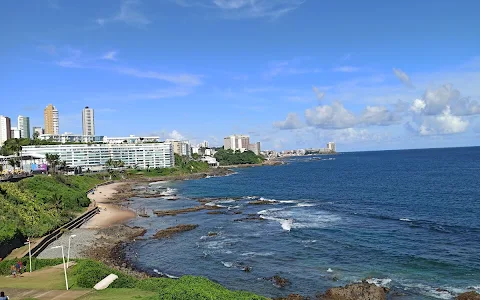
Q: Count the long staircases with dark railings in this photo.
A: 1